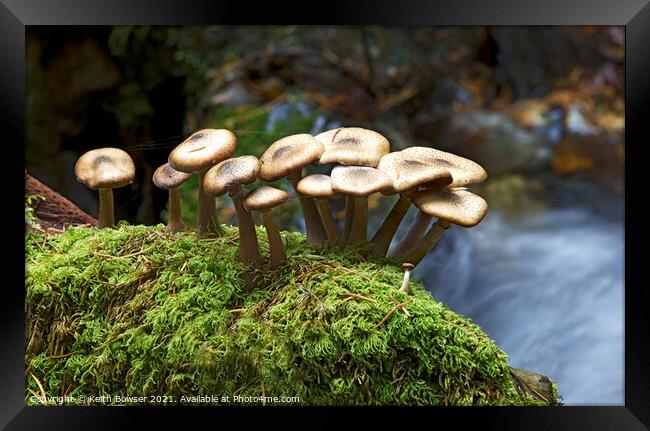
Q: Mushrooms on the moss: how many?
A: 13